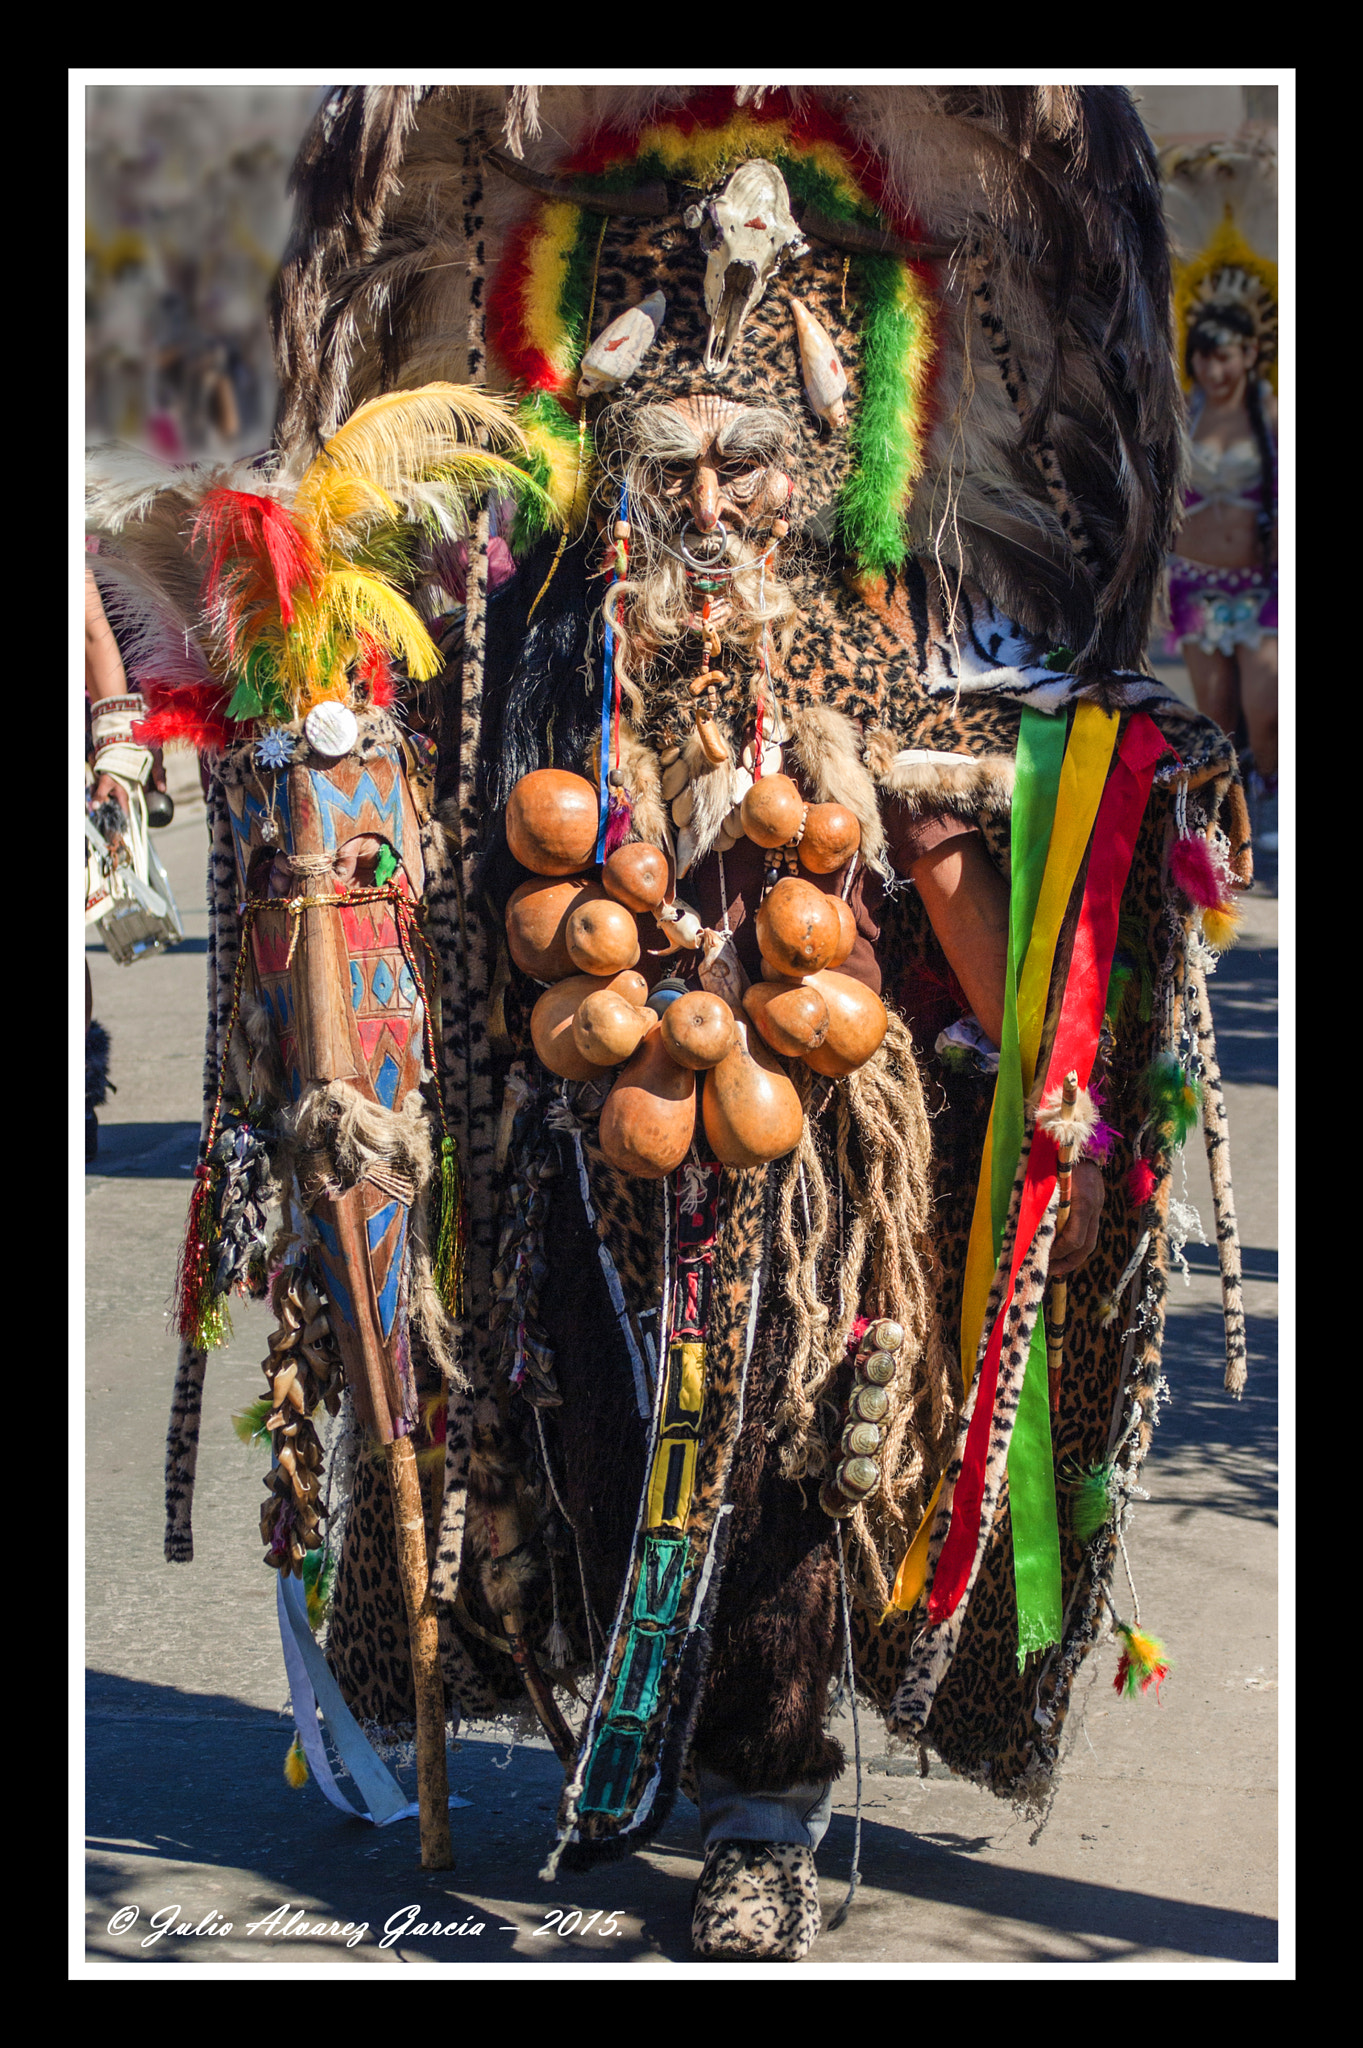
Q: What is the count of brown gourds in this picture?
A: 15